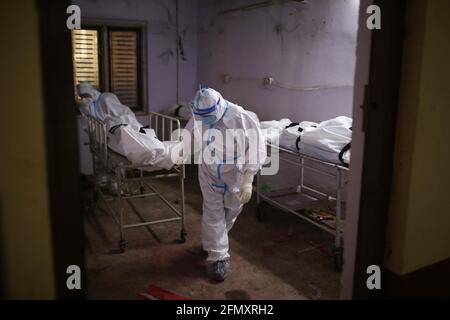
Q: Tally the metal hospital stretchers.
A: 2